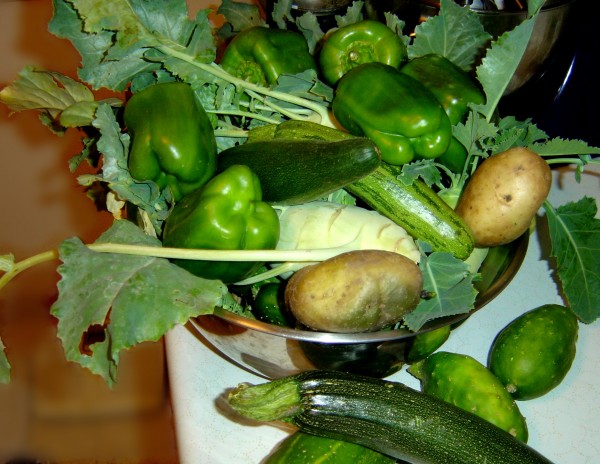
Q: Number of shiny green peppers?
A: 6